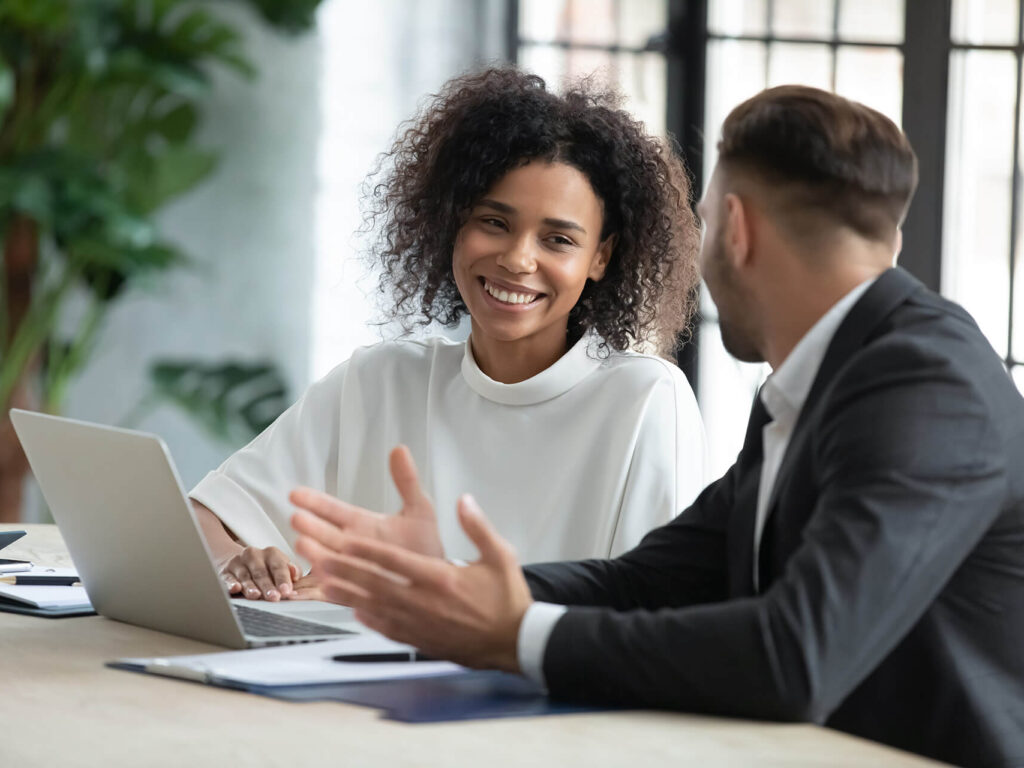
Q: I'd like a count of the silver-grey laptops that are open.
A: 1